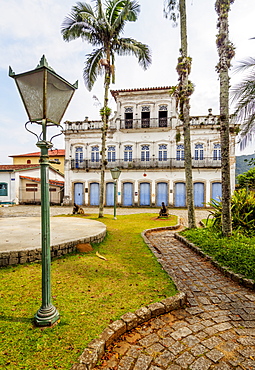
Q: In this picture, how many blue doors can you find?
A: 9